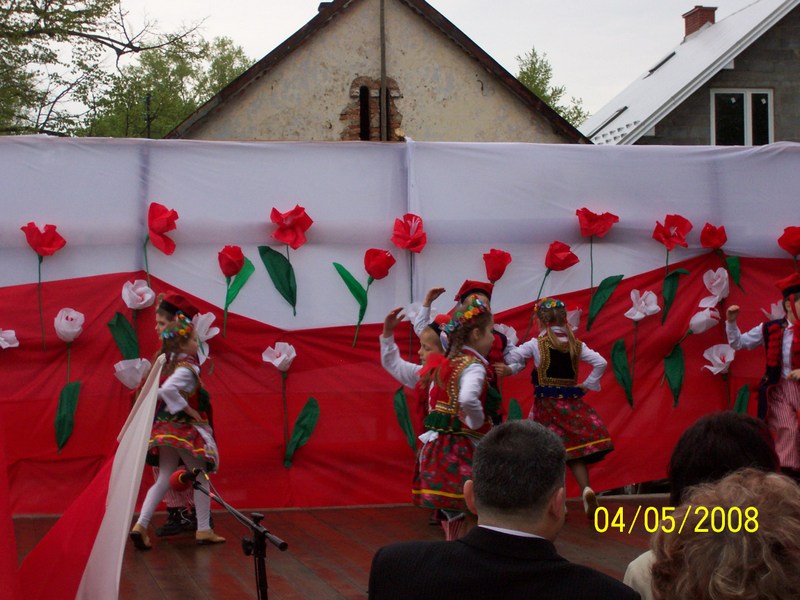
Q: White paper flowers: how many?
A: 14